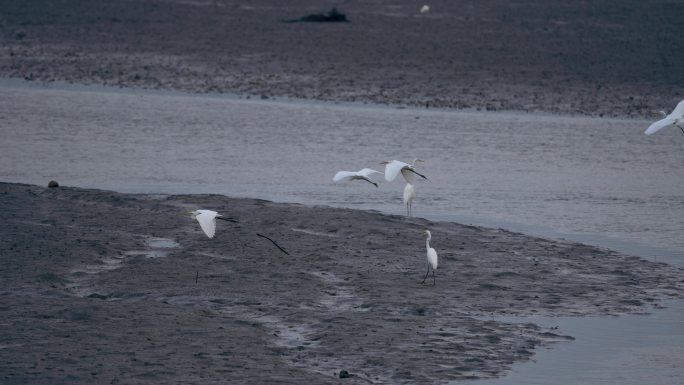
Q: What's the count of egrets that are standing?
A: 2